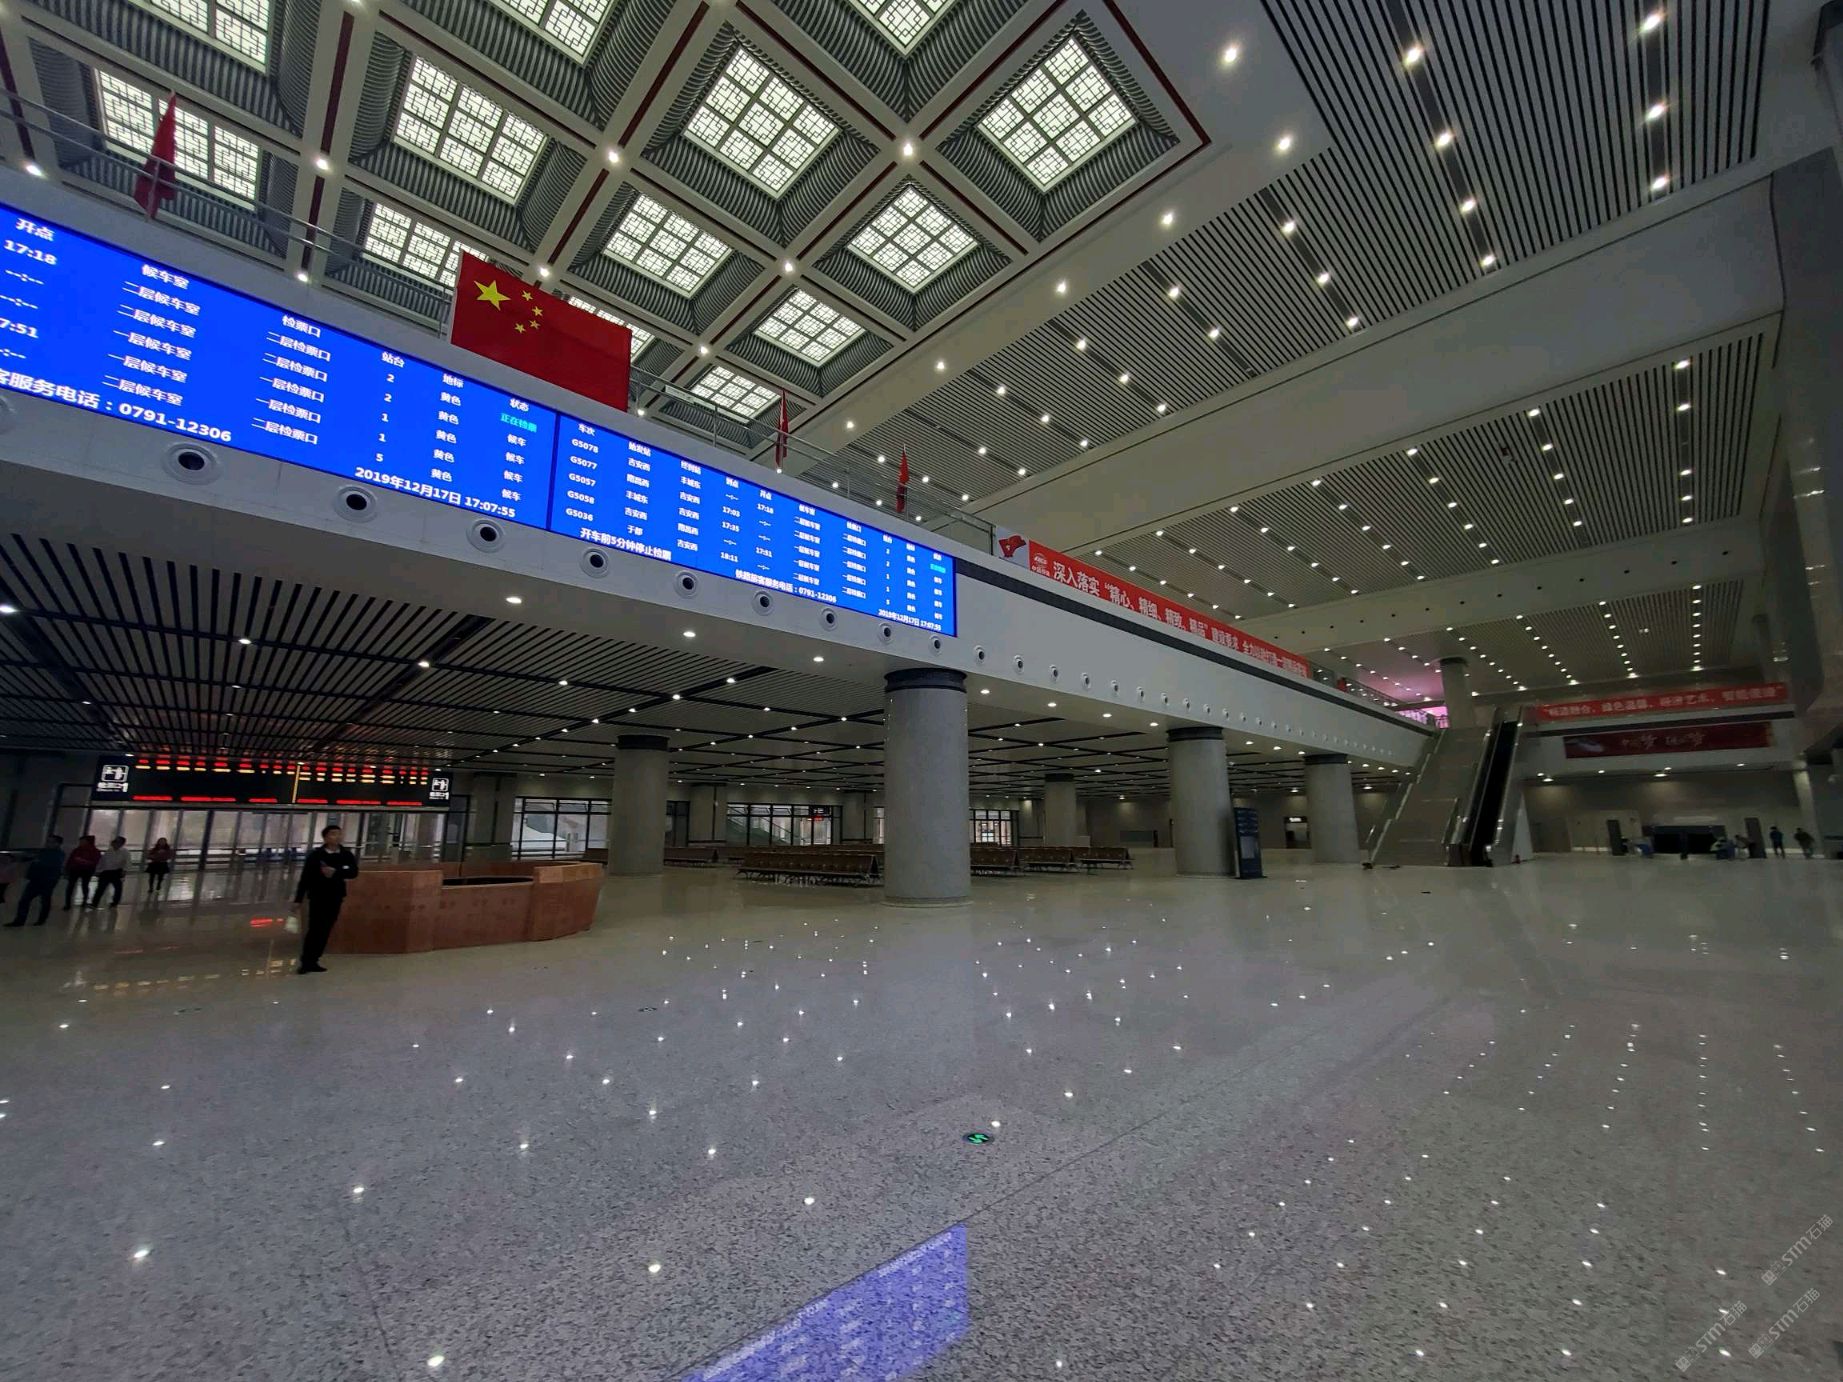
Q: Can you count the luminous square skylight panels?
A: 13